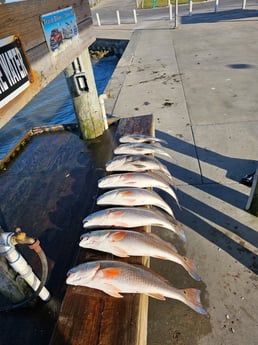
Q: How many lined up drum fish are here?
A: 8